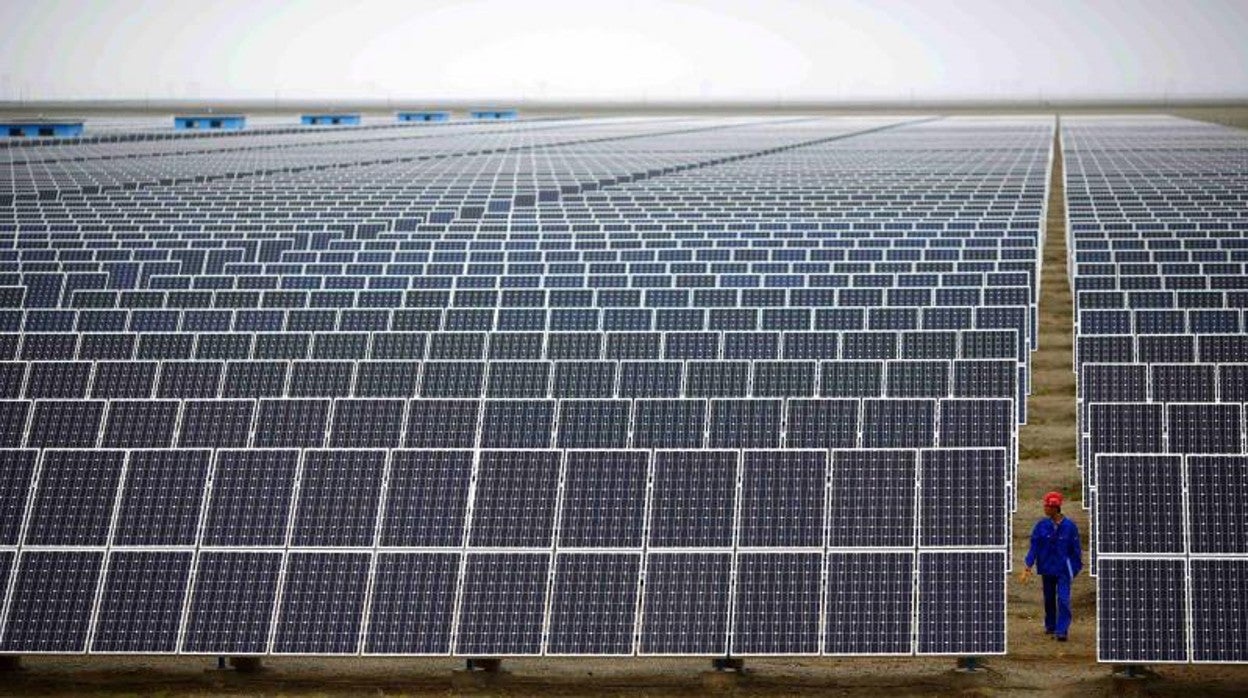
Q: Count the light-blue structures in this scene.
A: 5